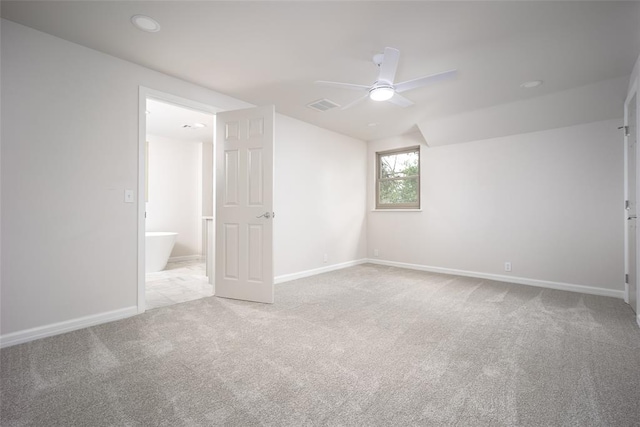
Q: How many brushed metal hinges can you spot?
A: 3